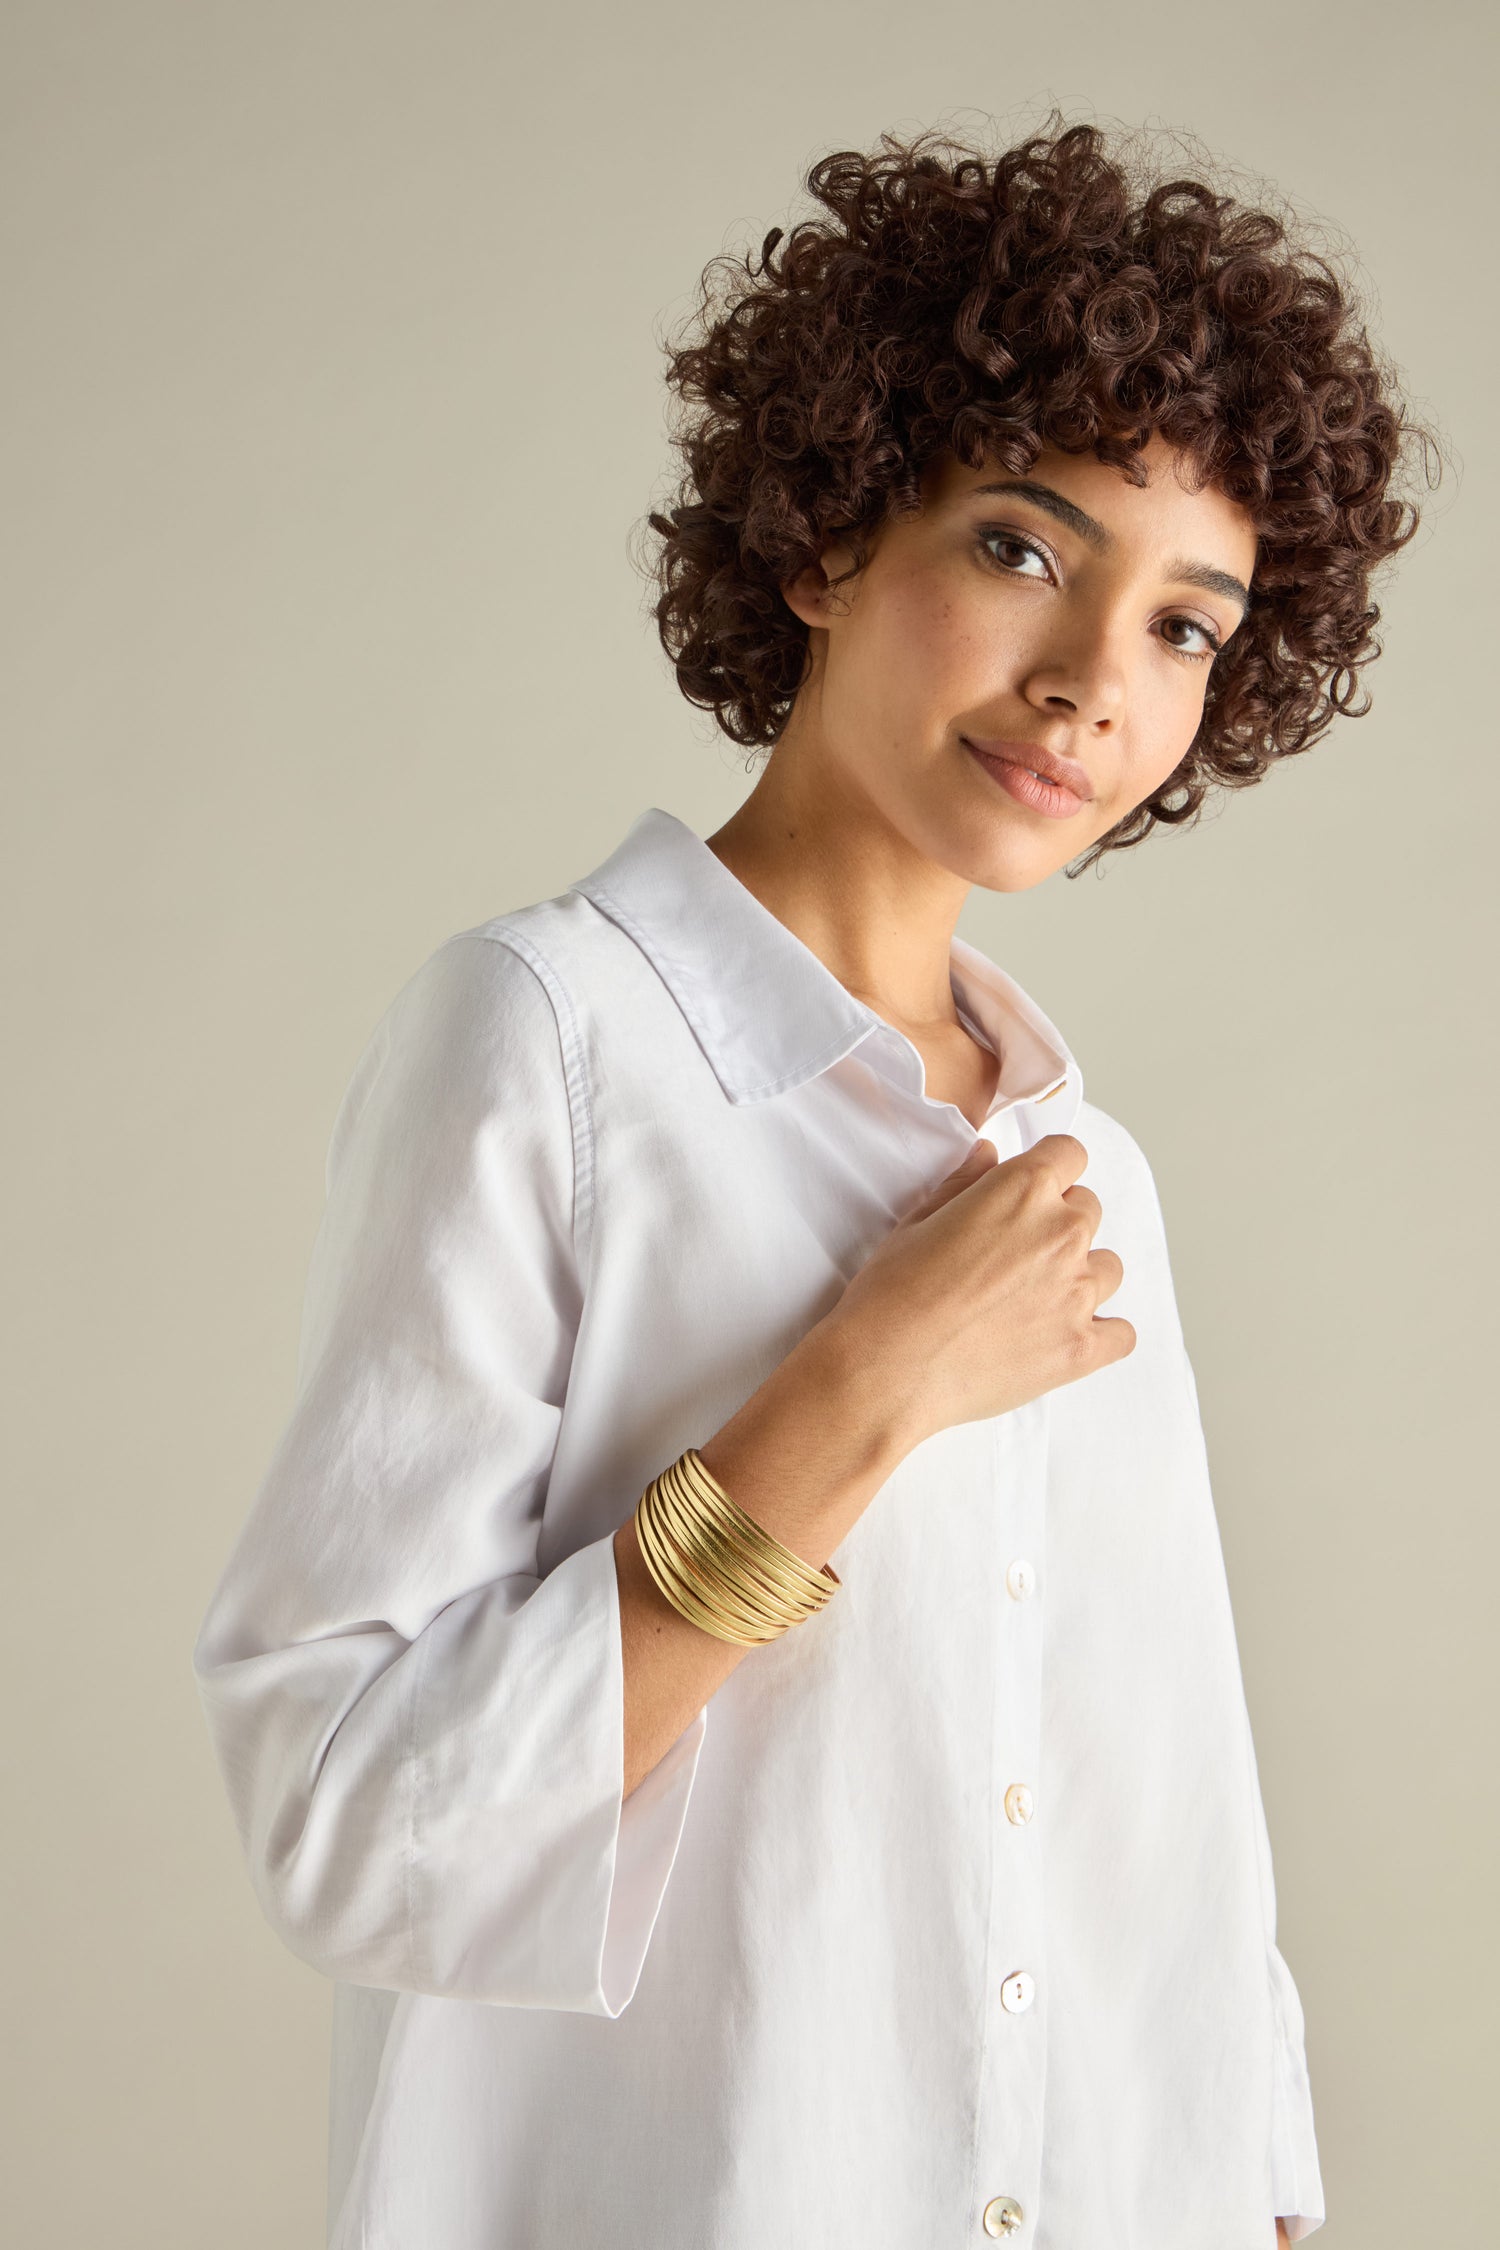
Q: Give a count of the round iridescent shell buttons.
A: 4